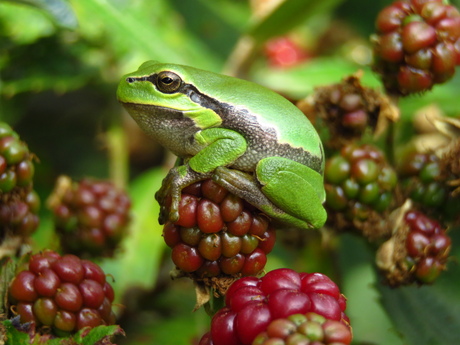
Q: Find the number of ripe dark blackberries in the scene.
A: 0